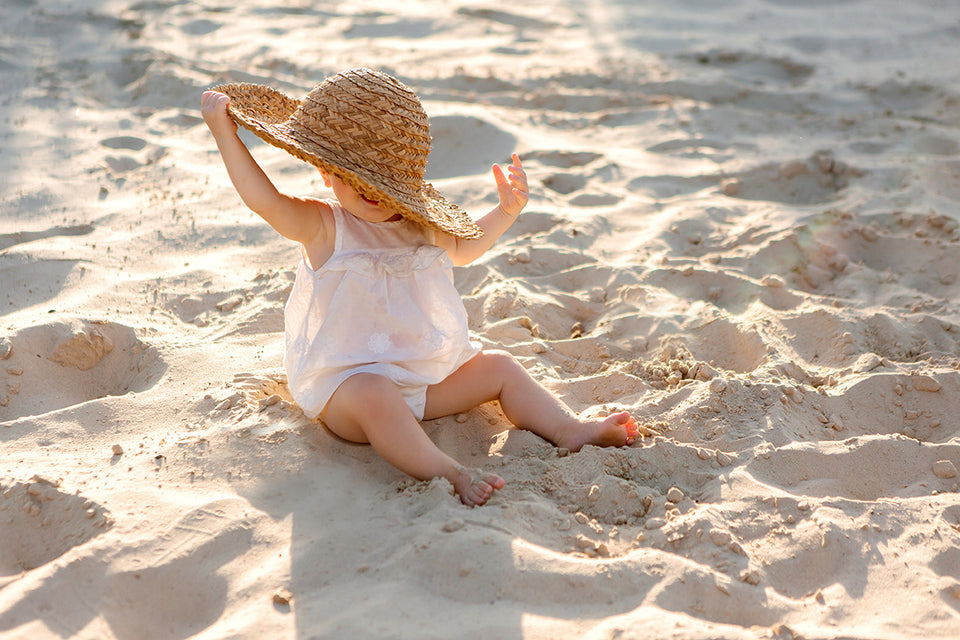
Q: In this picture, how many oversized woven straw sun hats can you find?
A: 1